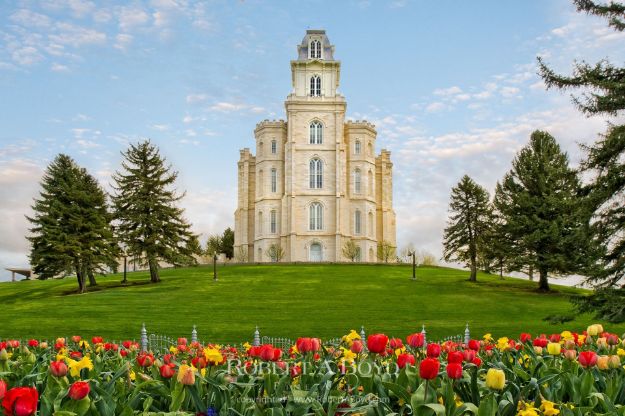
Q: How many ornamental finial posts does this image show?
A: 6